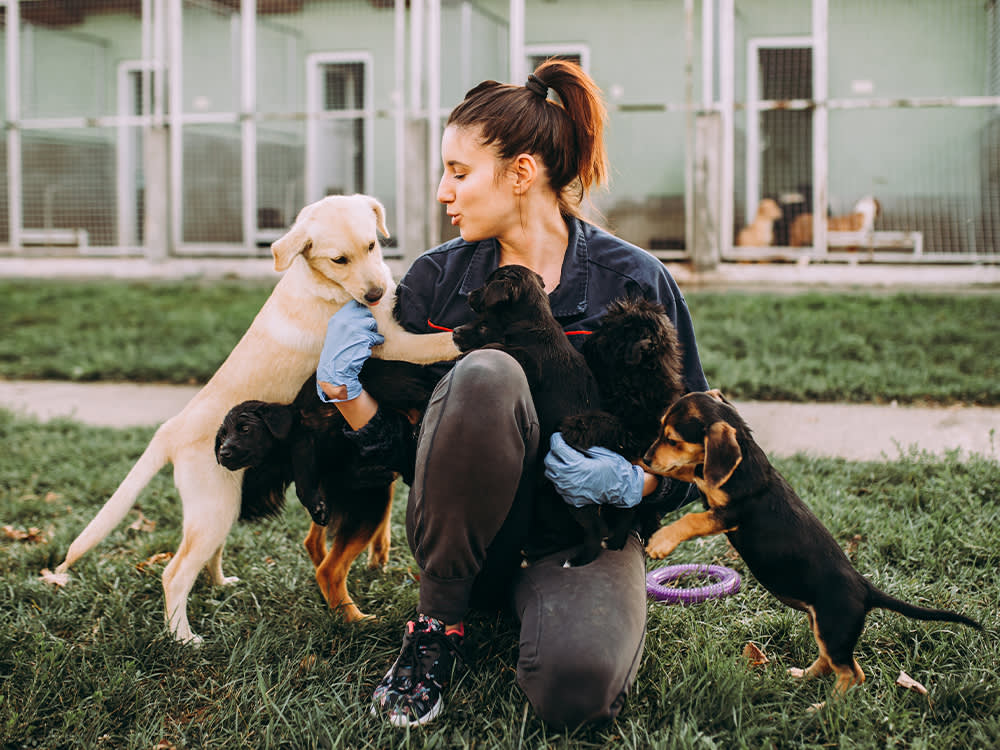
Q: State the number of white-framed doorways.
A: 4